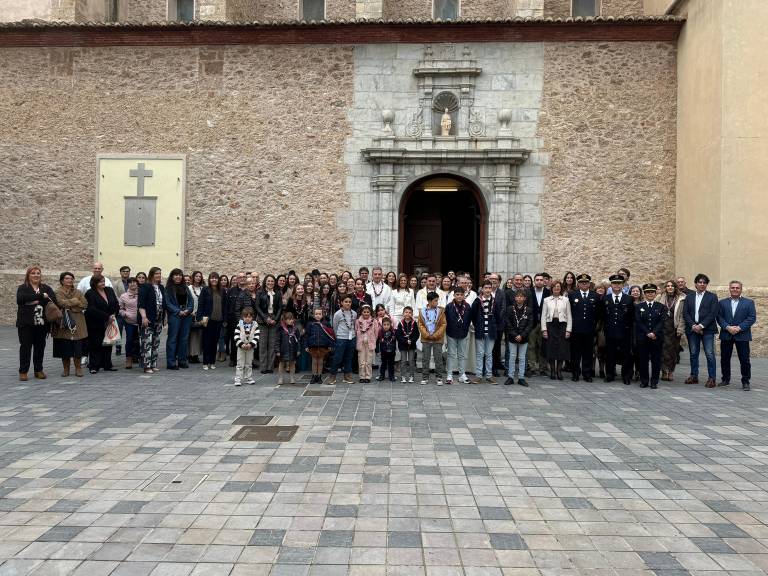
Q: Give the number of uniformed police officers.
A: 3